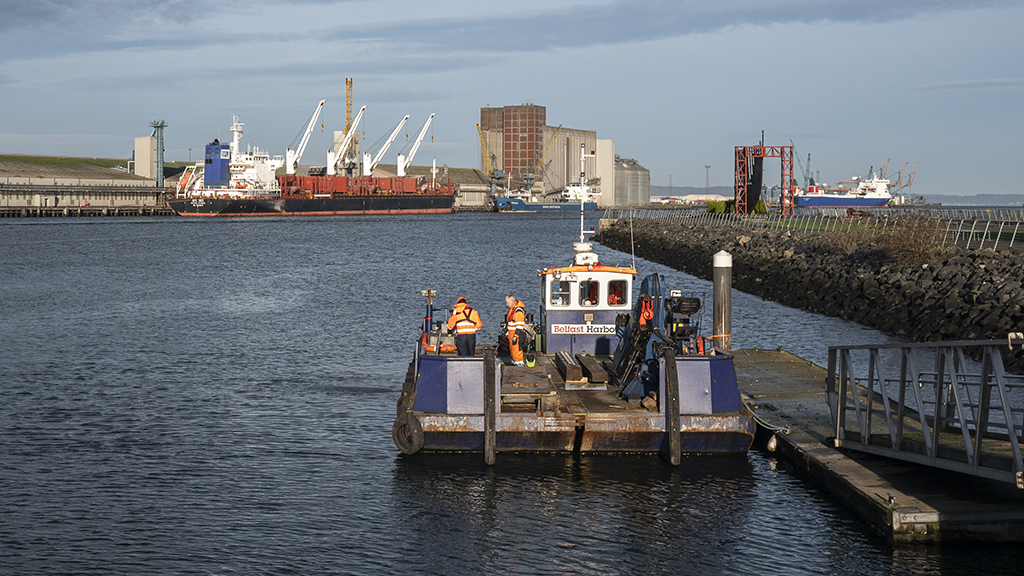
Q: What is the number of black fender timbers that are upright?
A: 2